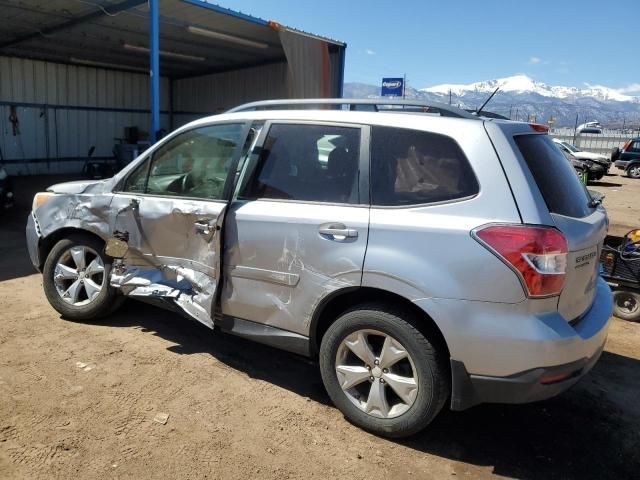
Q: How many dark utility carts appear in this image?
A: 1